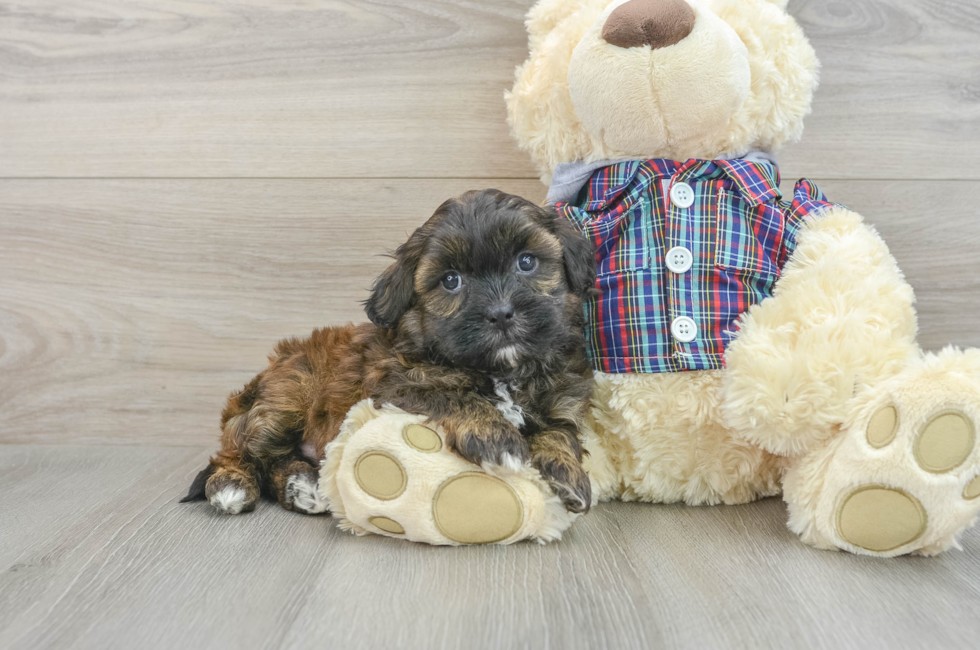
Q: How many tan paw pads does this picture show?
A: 8